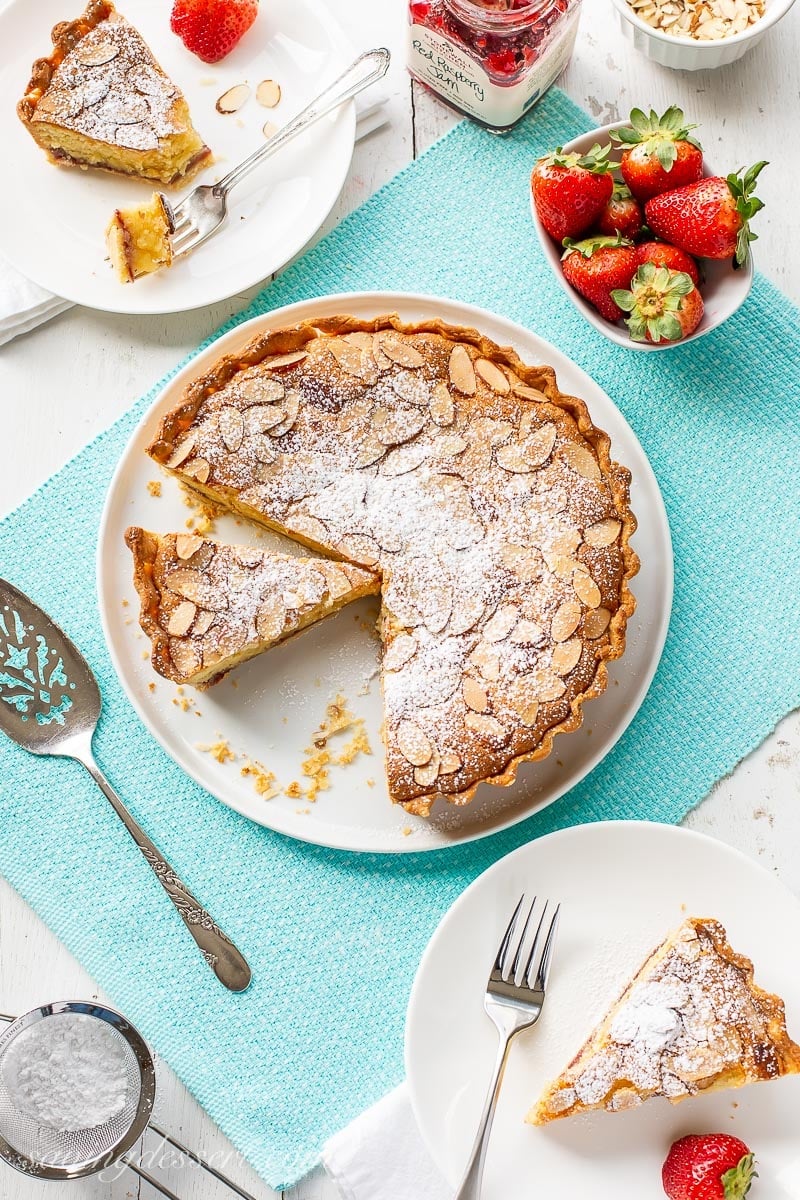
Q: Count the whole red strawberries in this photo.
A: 9